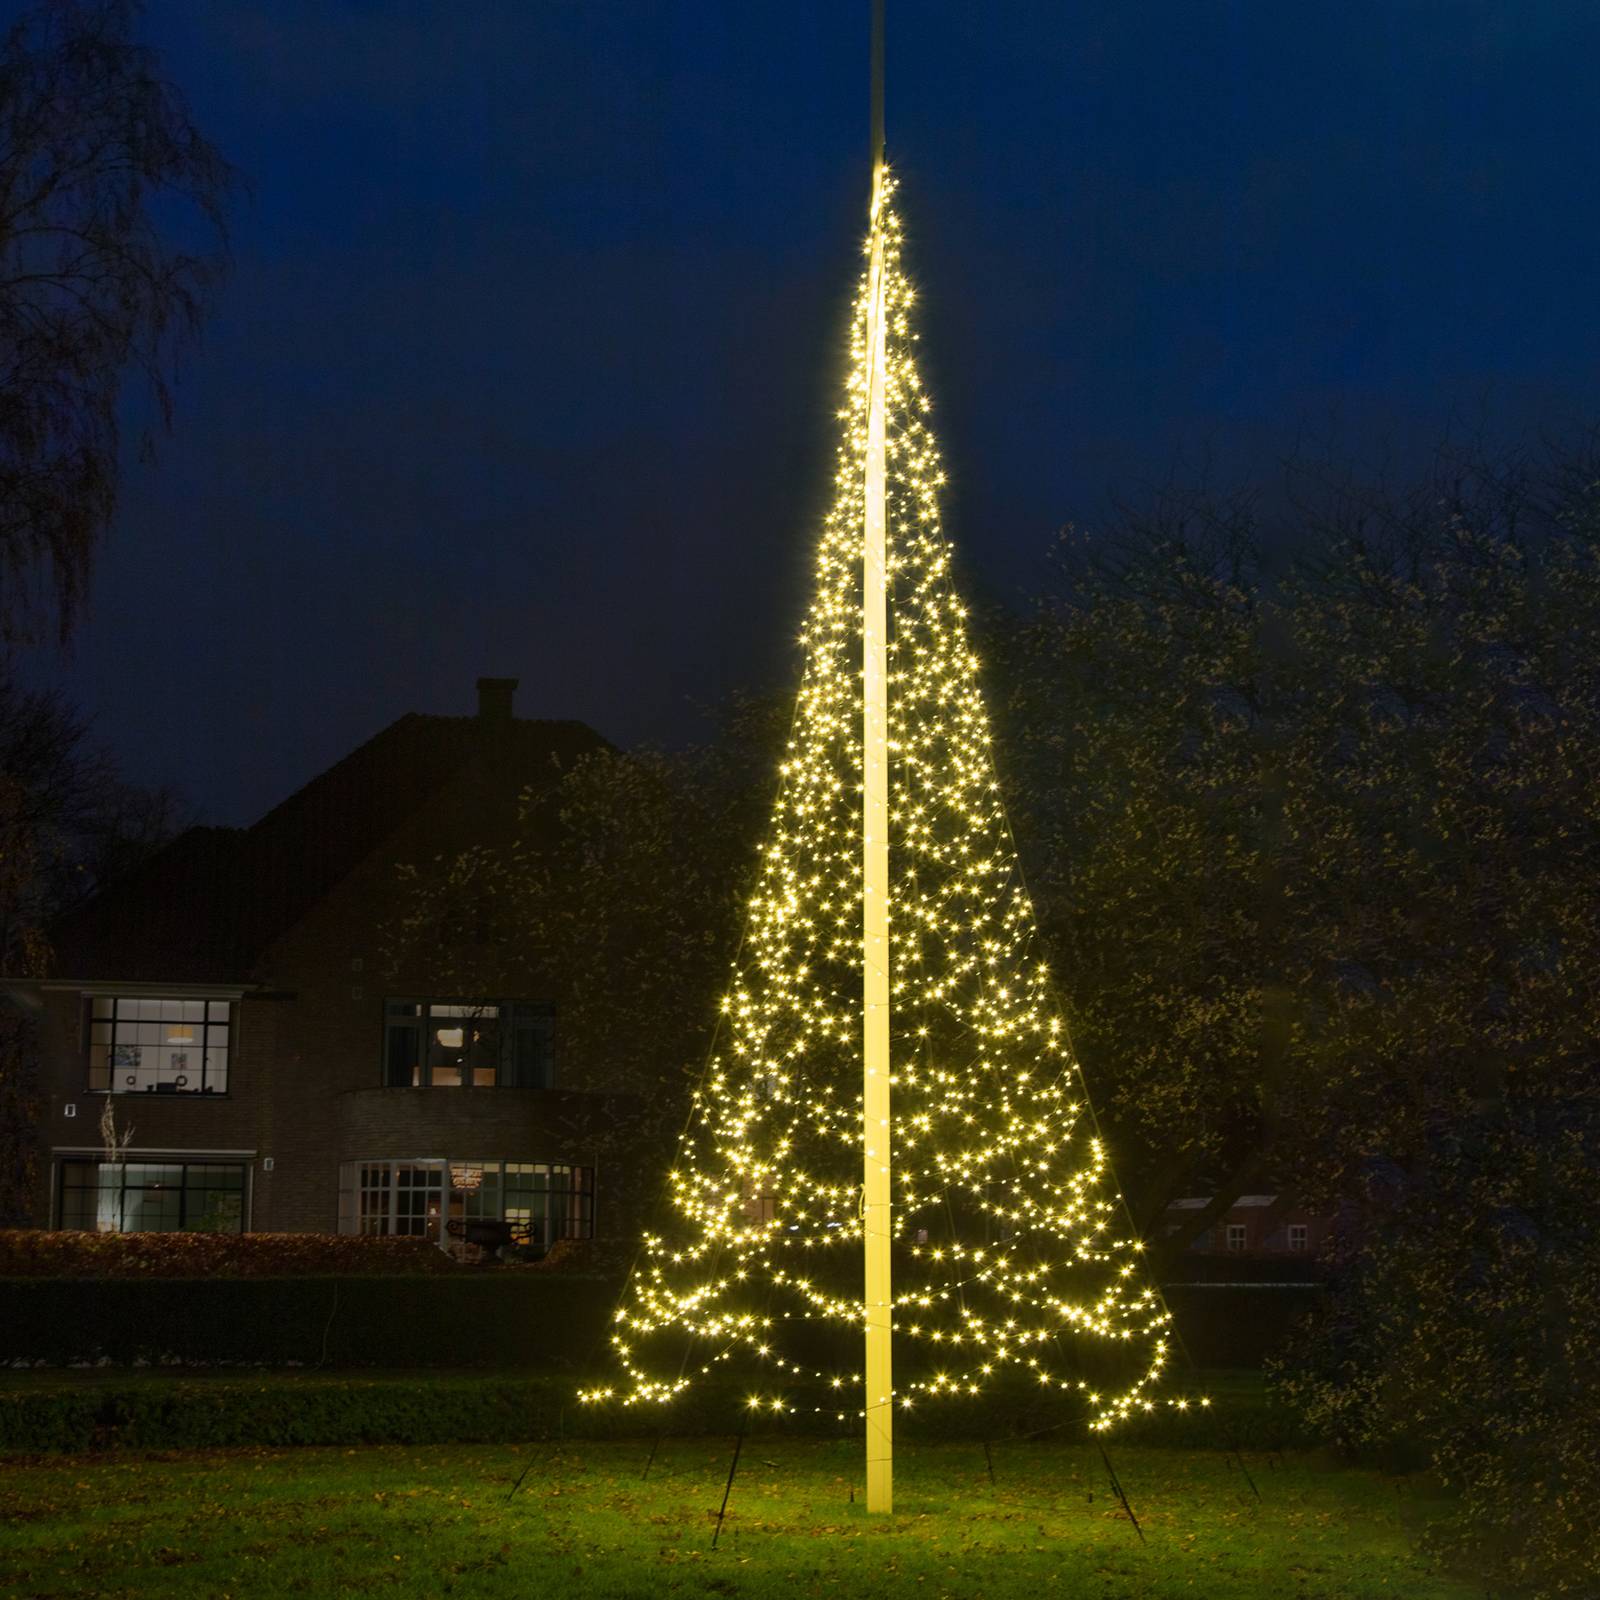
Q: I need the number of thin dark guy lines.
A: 6